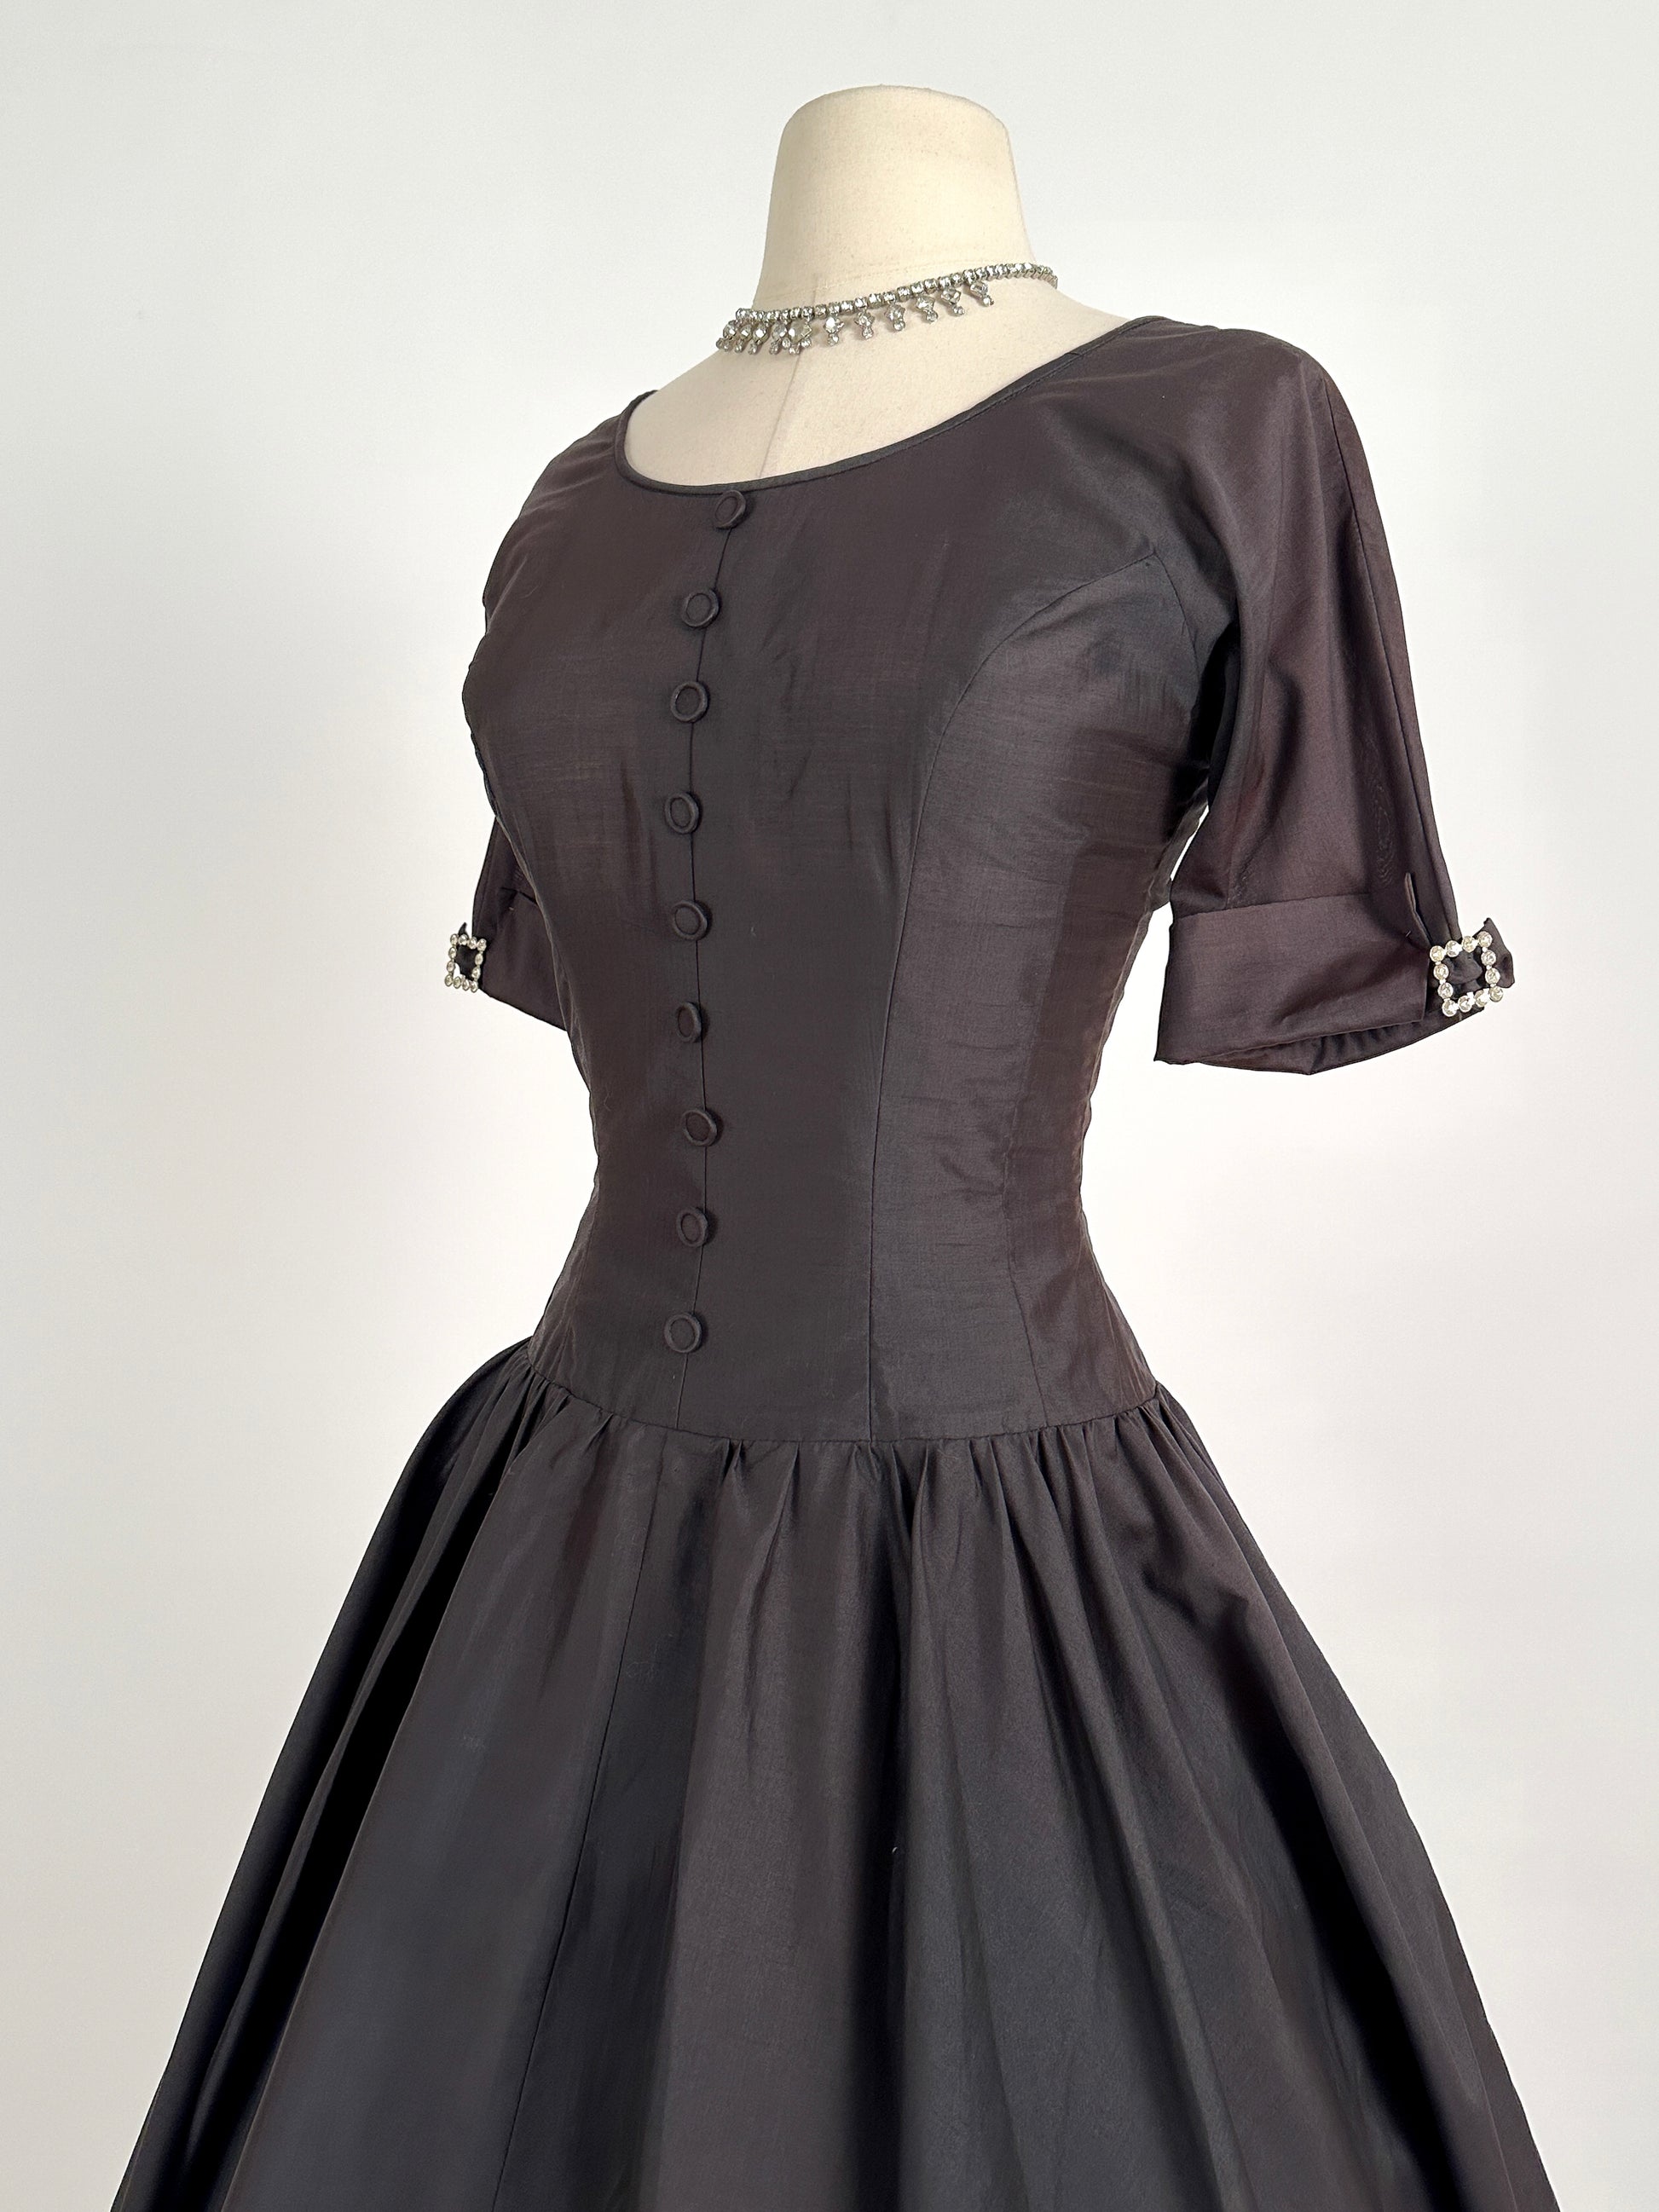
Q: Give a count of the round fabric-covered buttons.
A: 9